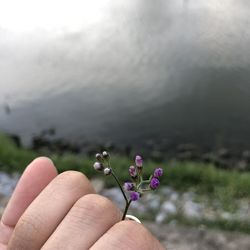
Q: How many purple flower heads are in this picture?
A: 6